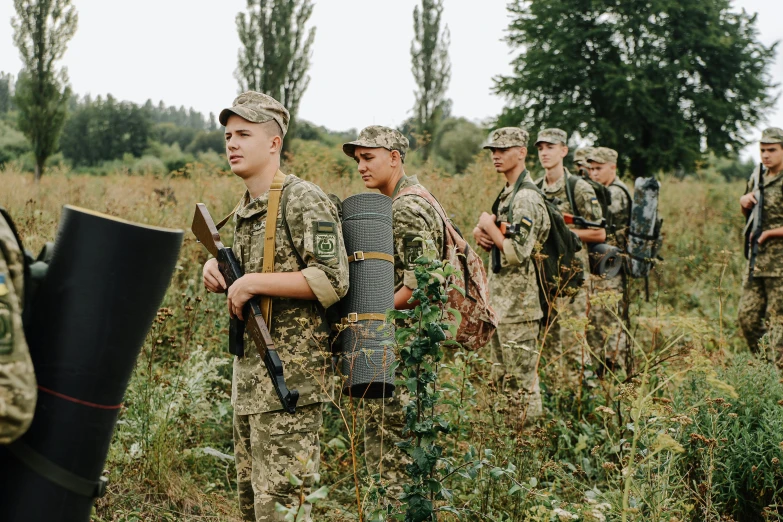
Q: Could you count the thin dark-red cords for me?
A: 1